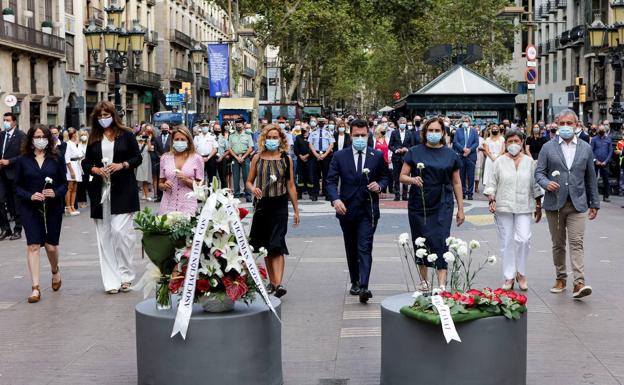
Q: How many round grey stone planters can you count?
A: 2